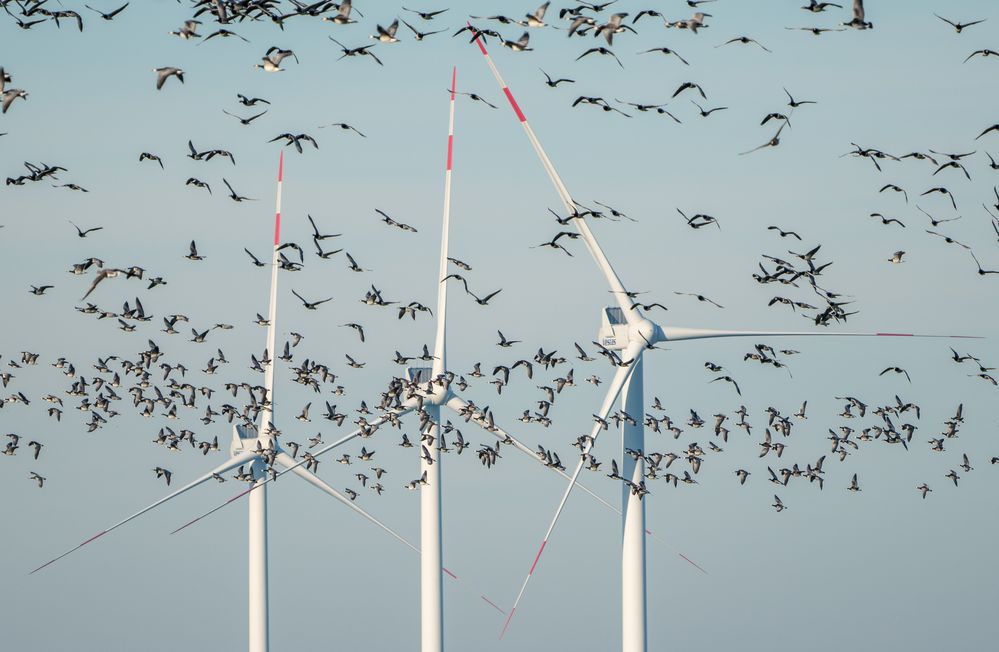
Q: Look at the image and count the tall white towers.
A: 3